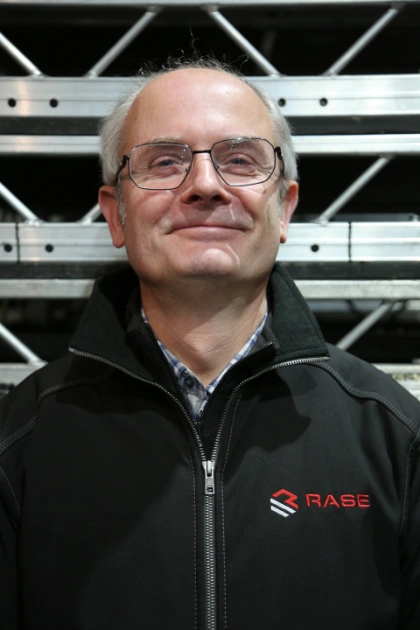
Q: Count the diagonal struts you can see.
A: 9